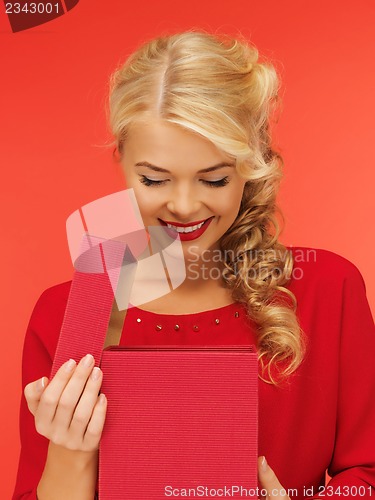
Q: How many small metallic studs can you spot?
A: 6